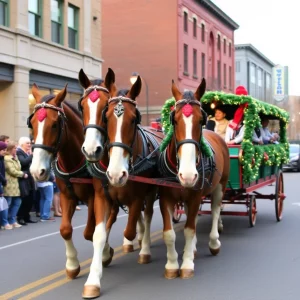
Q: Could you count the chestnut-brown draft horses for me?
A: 4